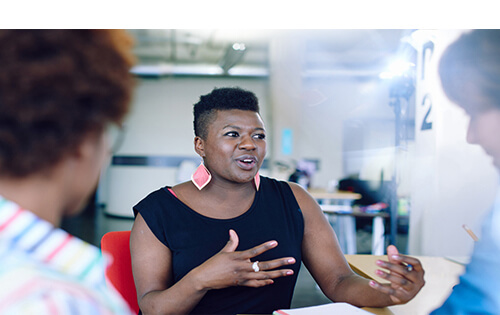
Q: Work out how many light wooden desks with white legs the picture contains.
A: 1